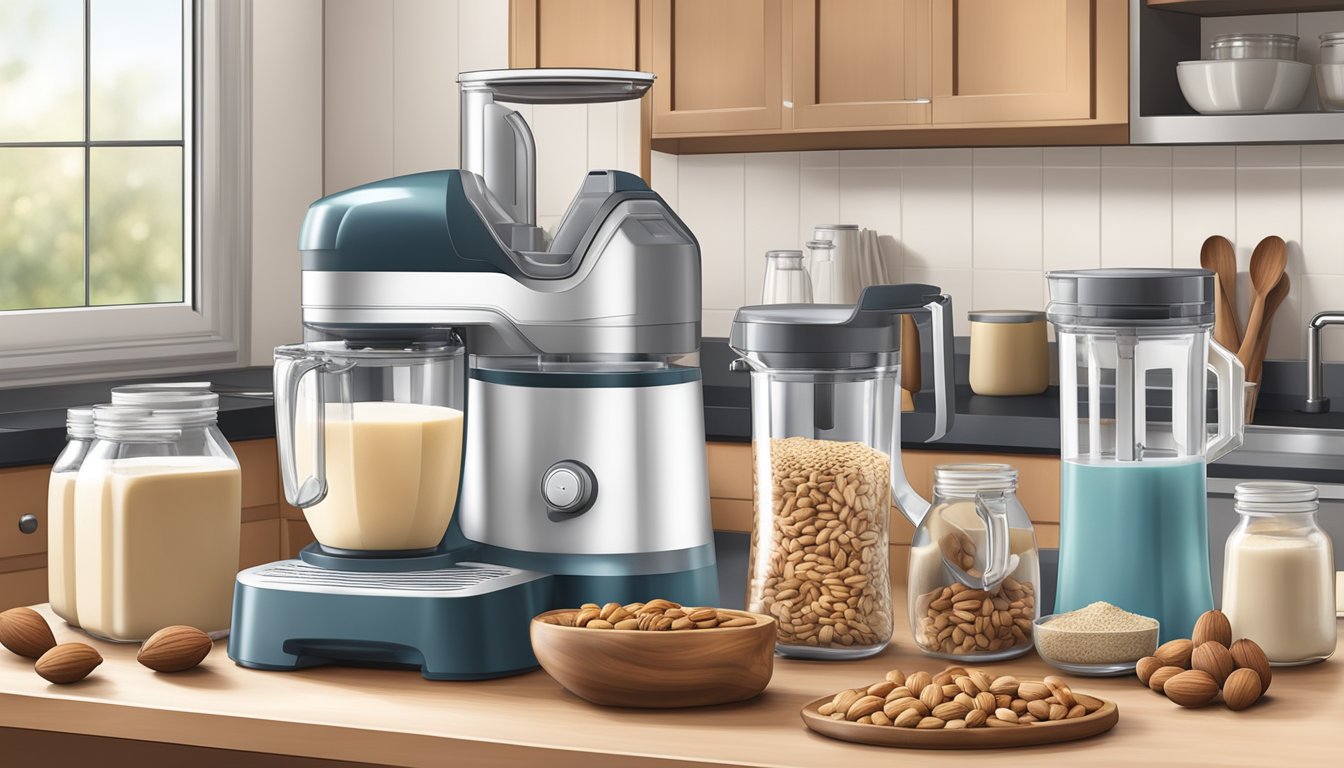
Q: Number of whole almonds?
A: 11